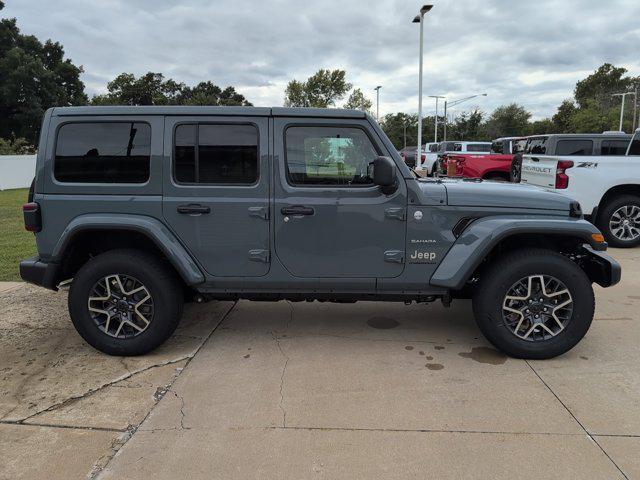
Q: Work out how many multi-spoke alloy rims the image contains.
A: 3